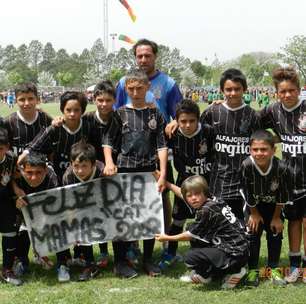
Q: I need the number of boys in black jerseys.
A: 12